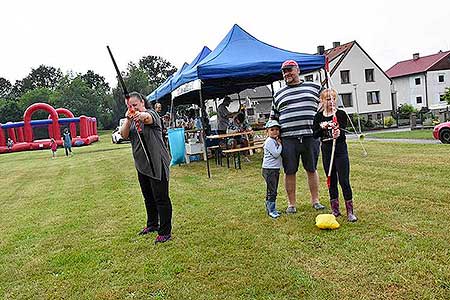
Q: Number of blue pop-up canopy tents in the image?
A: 3